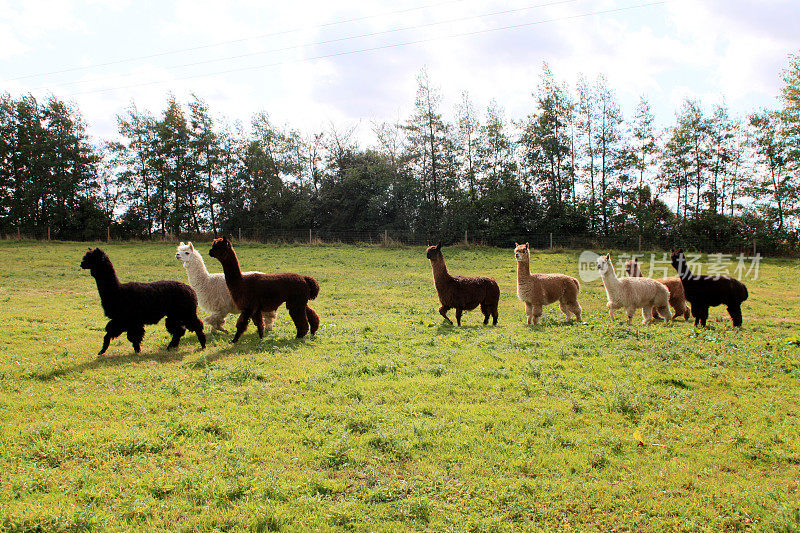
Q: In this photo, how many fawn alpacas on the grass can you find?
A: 2